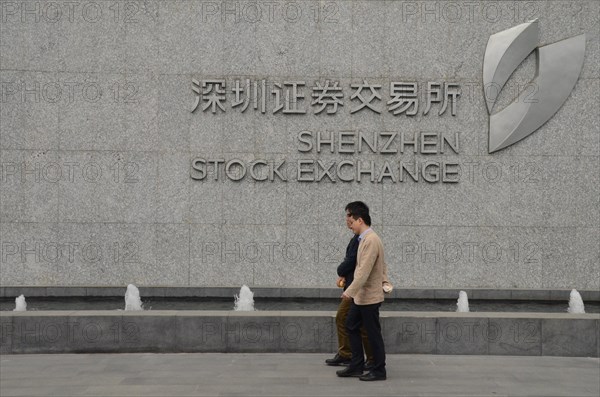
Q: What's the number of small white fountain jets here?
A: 5